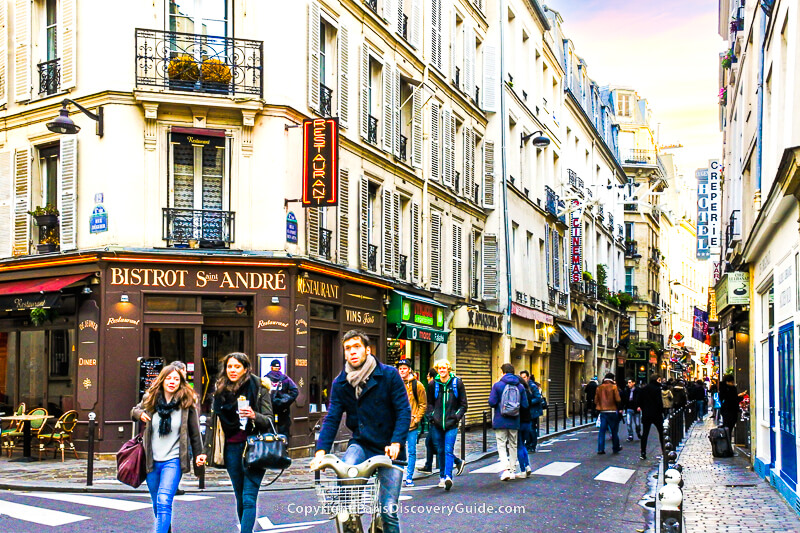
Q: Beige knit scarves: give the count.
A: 1